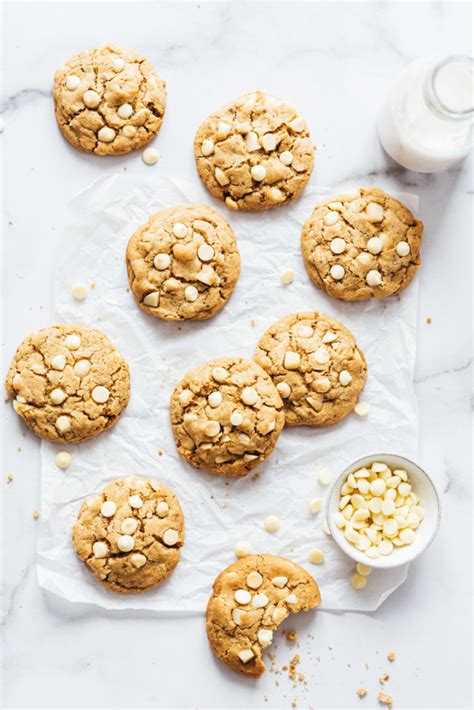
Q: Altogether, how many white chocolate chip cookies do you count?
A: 9